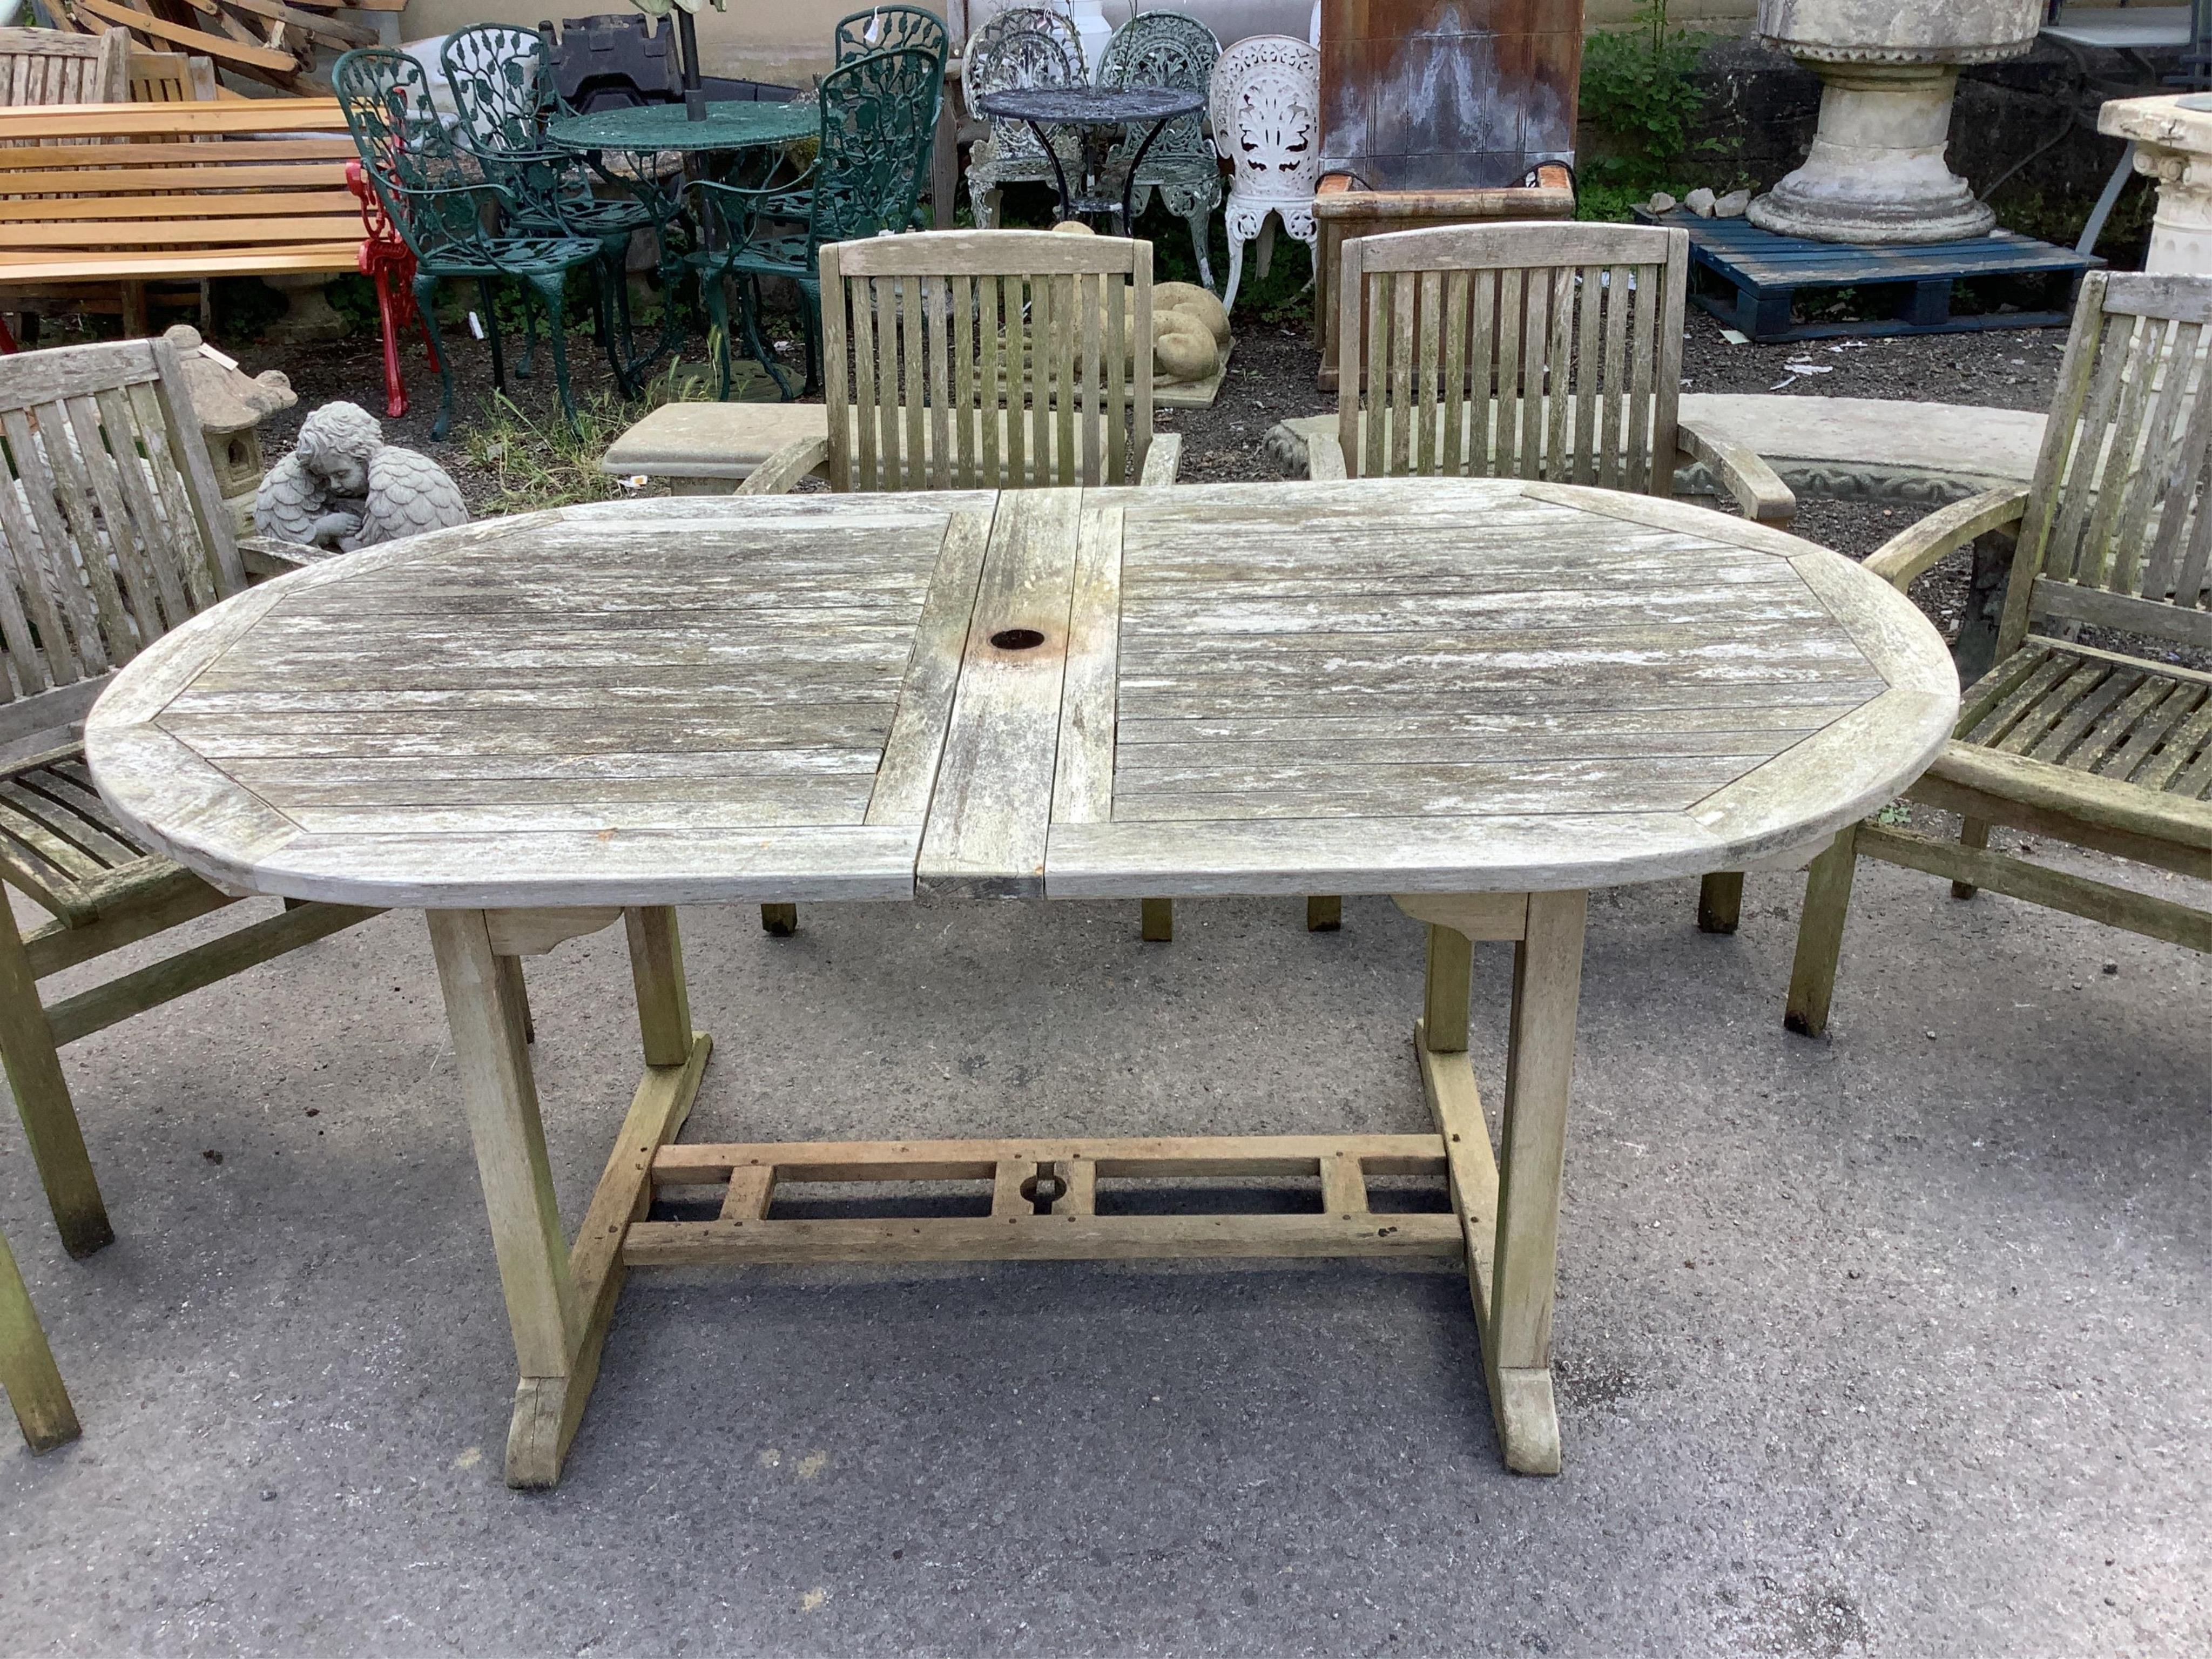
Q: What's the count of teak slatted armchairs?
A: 4